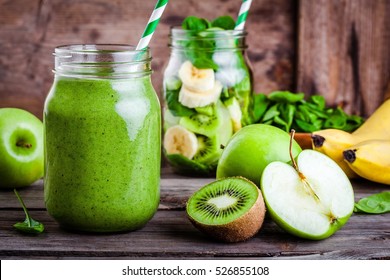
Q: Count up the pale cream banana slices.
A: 3